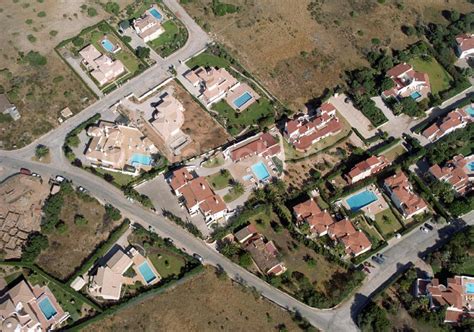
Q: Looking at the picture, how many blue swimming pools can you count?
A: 12